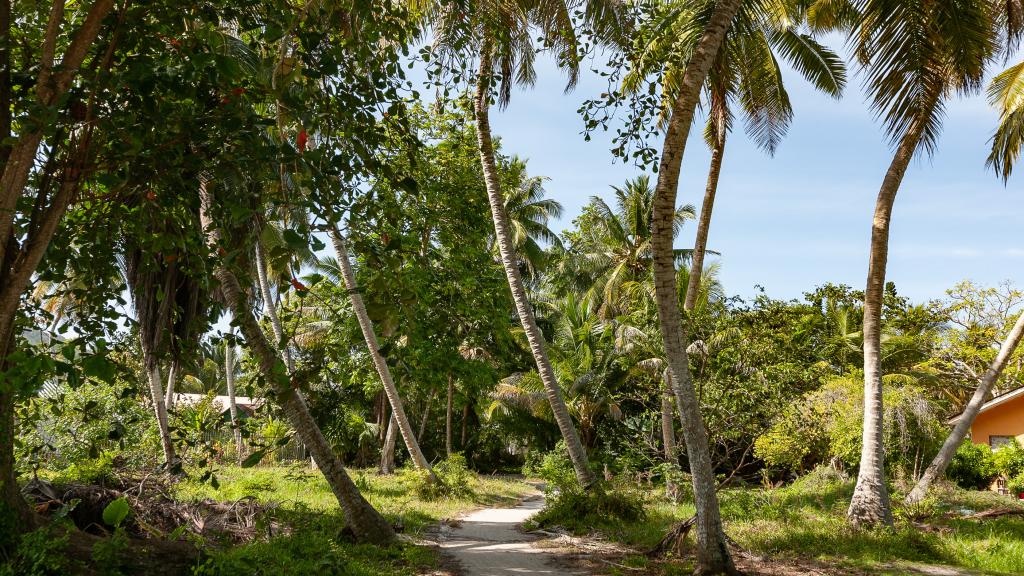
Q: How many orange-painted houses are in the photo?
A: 1